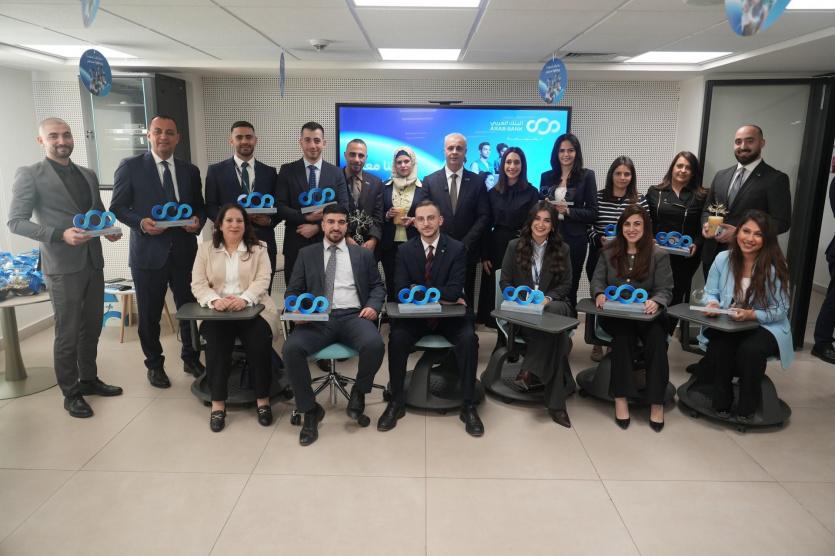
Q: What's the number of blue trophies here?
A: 10